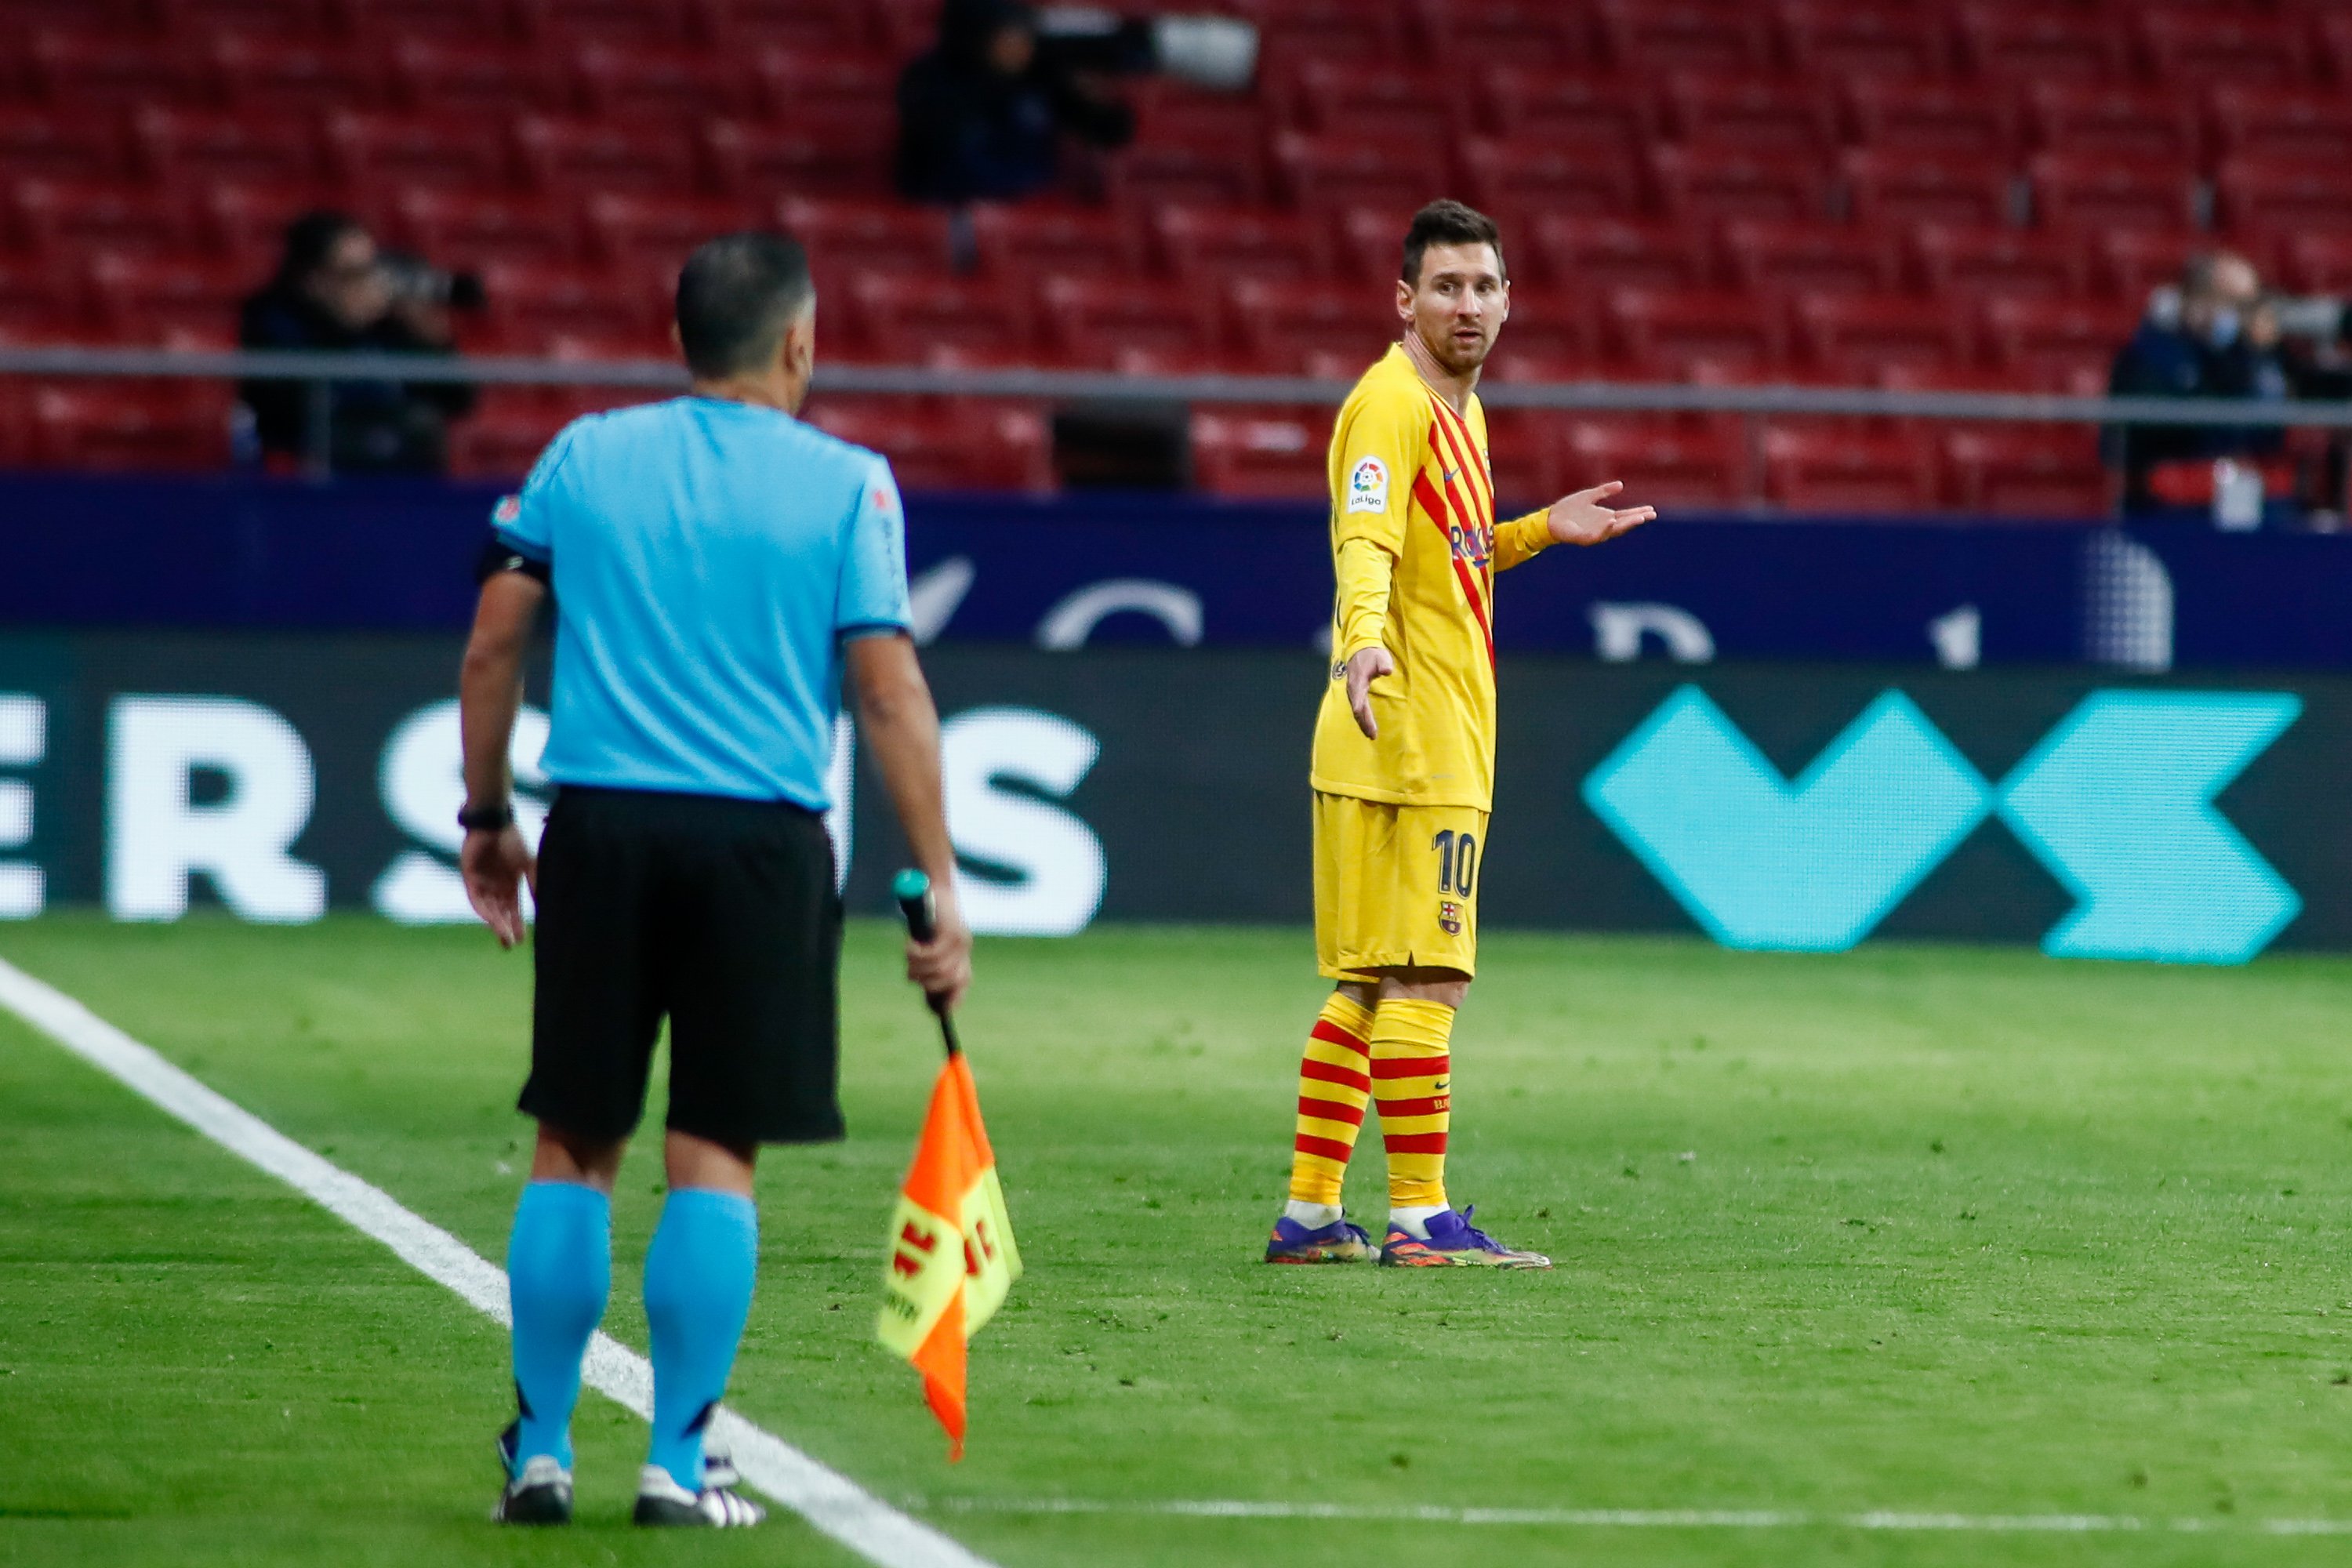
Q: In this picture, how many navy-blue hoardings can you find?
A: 1